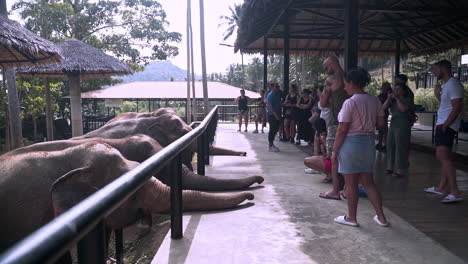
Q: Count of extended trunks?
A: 3